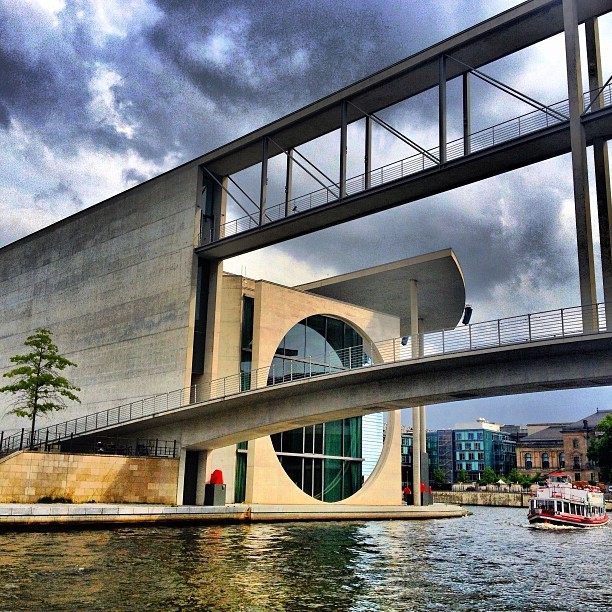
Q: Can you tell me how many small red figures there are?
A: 4